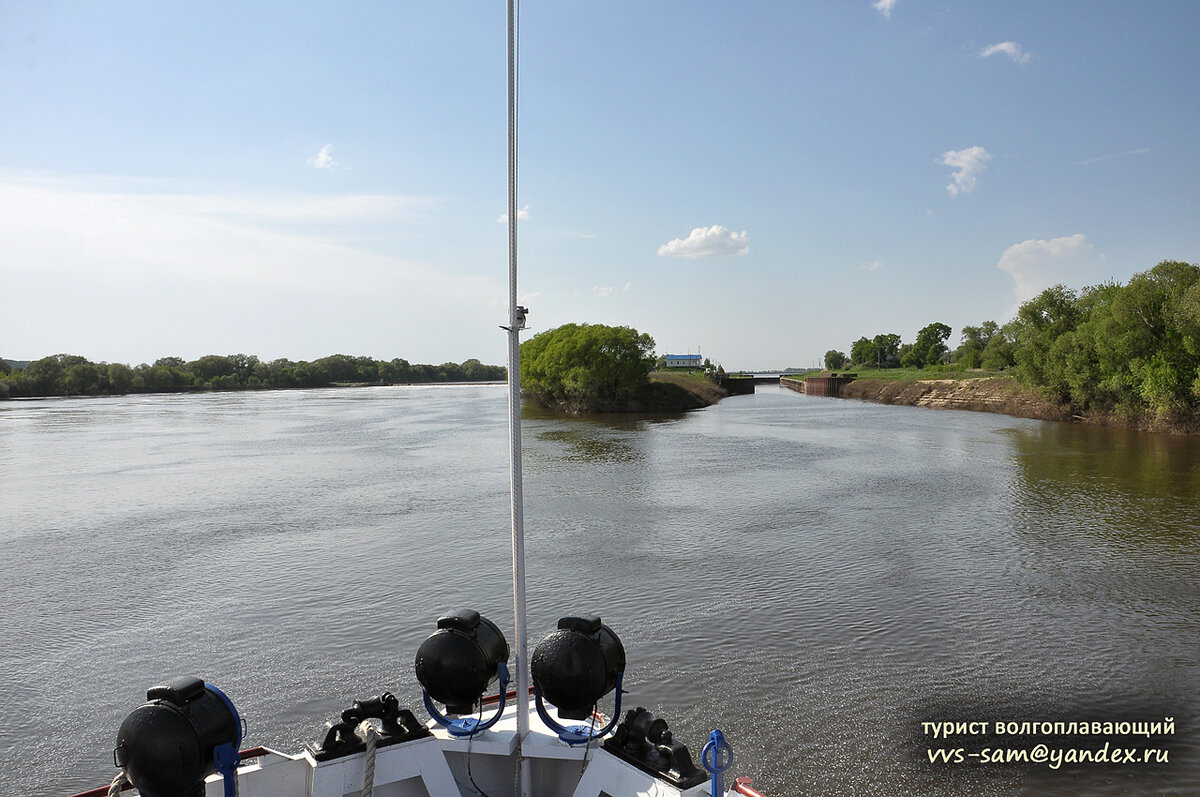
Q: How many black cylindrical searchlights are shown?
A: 3